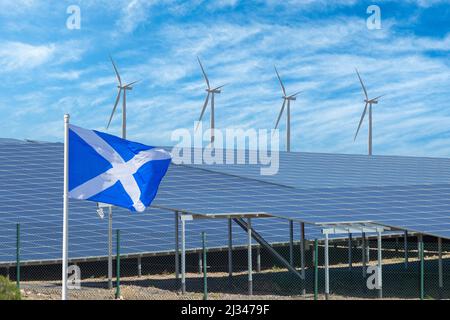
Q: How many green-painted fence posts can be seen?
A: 5